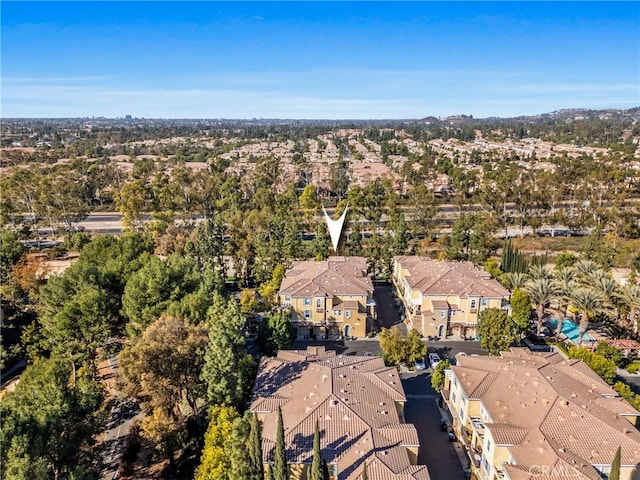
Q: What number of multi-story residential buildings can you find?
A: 4